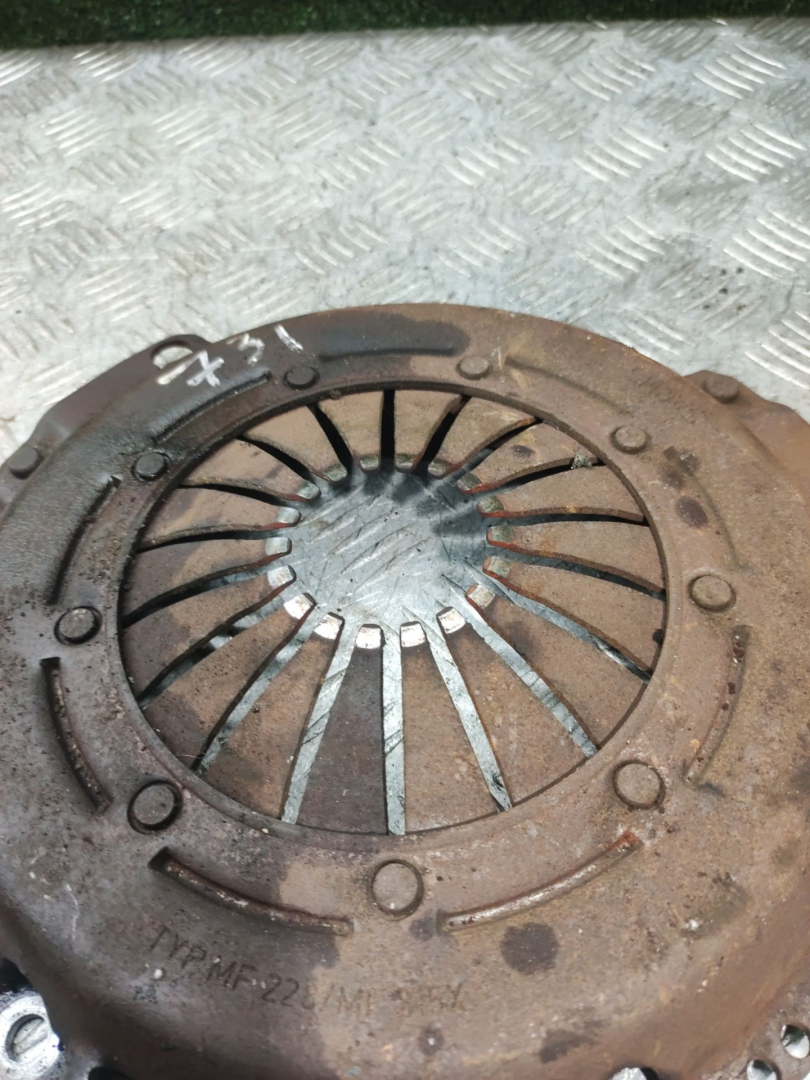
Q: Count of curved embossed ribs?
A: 9